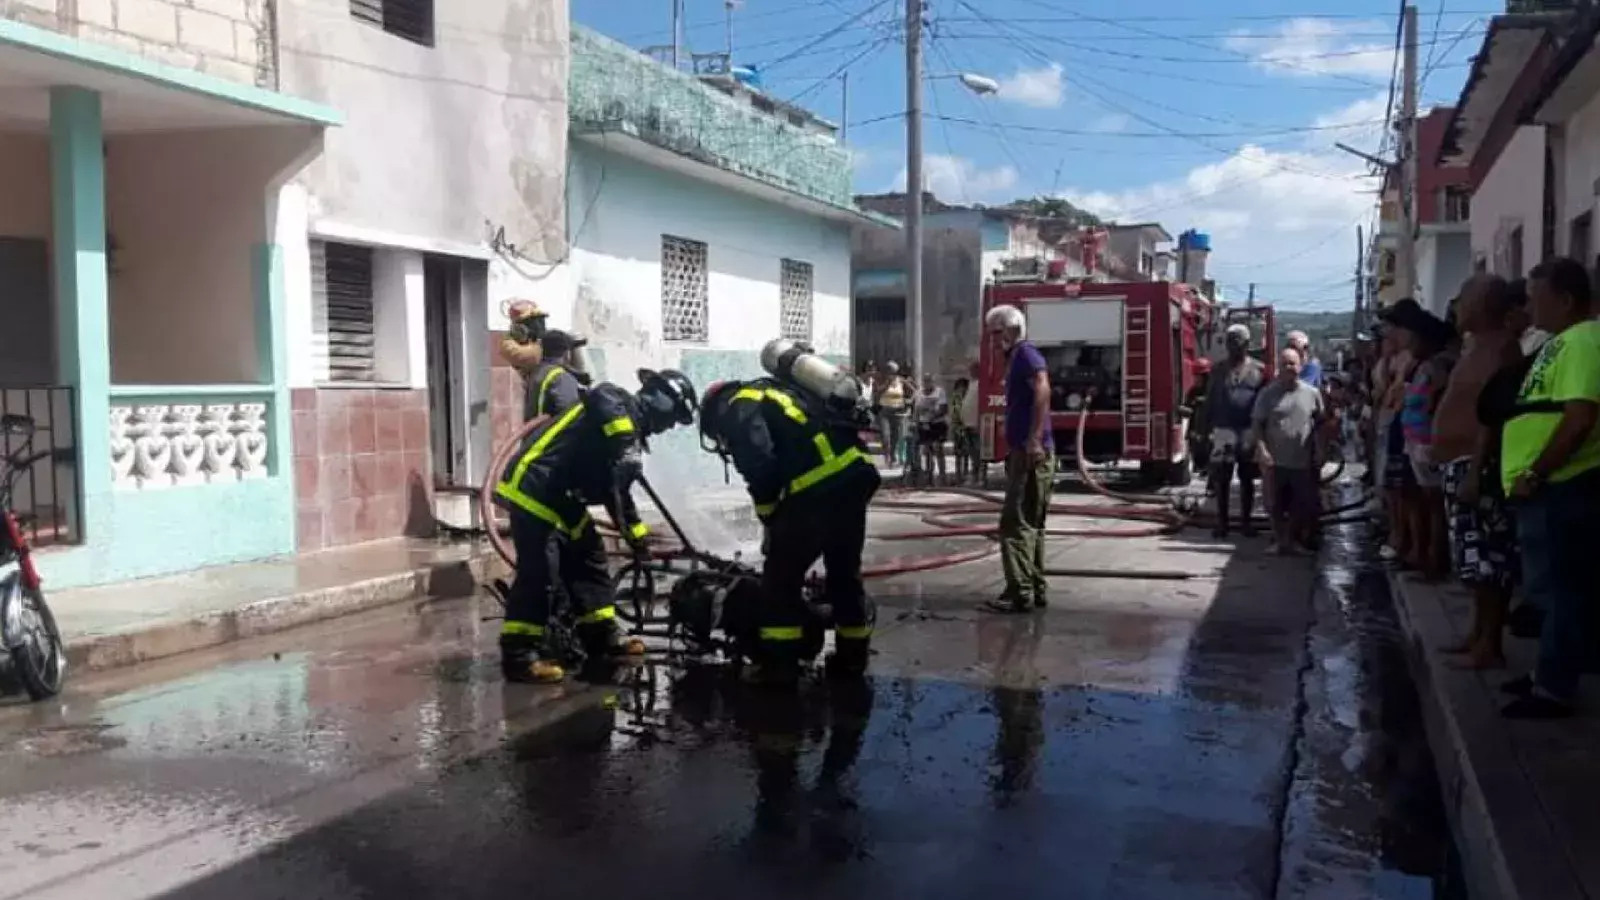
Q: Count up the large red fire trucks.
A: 1